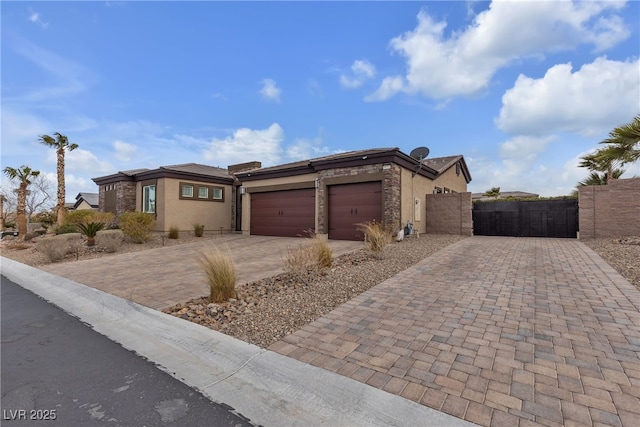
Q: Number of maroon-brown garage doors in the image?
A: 2